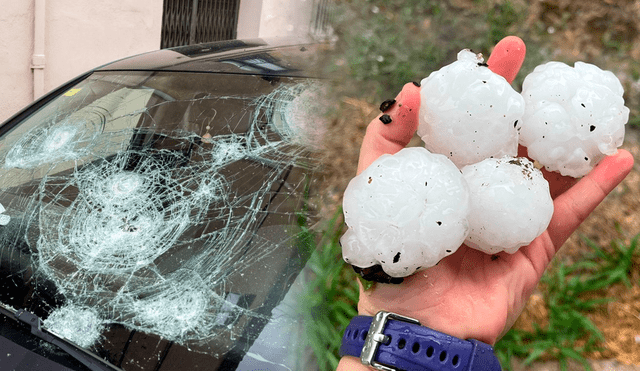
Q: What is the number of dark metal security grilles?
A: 1